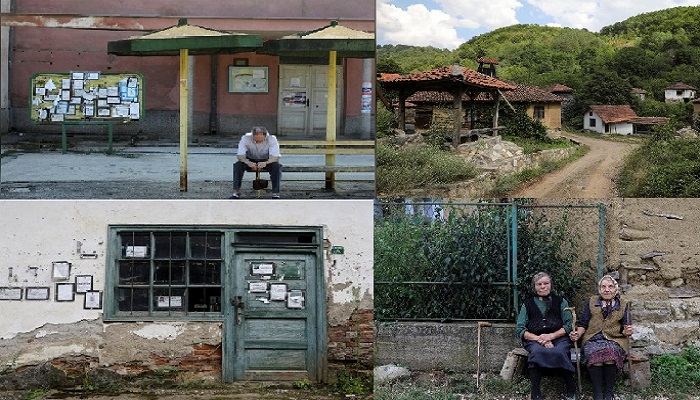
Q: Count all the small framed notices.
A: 12